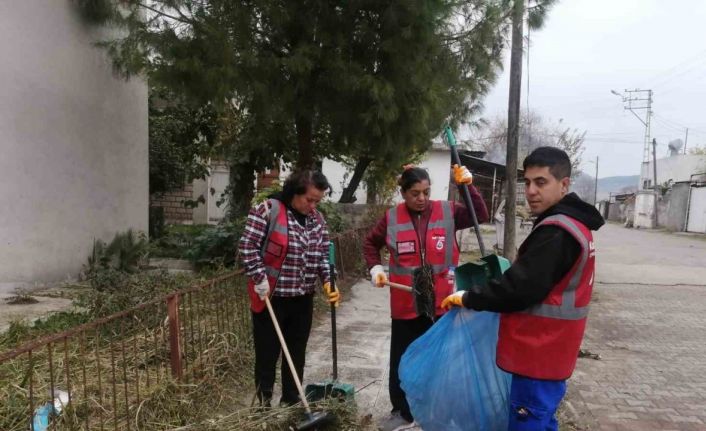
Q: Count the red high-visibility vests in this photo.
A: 3